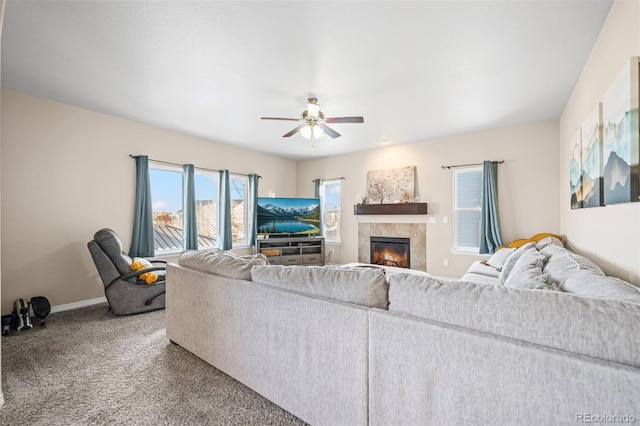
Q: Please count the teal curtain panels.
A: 6